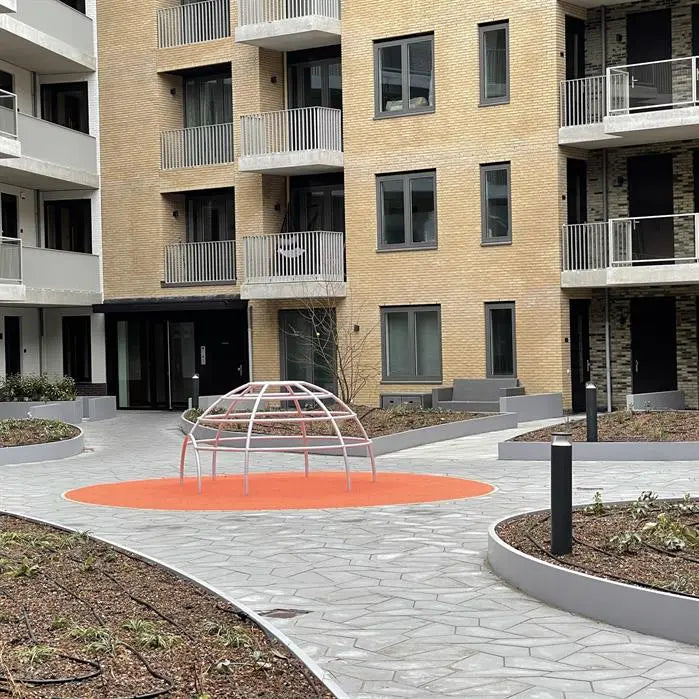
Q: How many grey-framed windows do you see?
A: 6